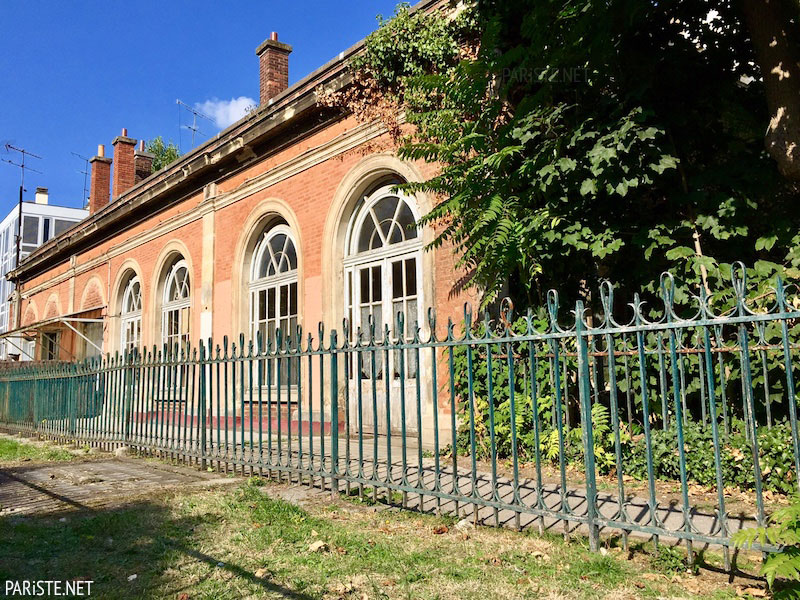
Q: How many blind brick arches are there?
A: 3